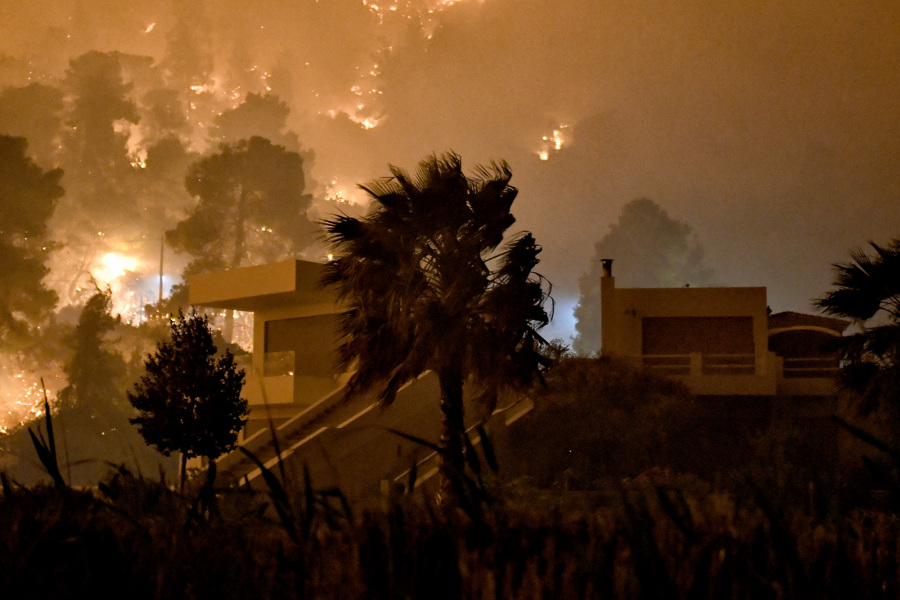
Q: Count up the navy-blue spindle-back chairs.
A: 0